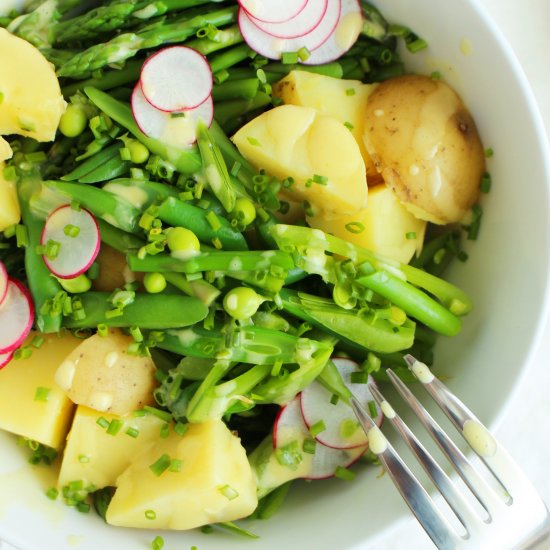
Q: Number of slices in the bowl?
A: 12